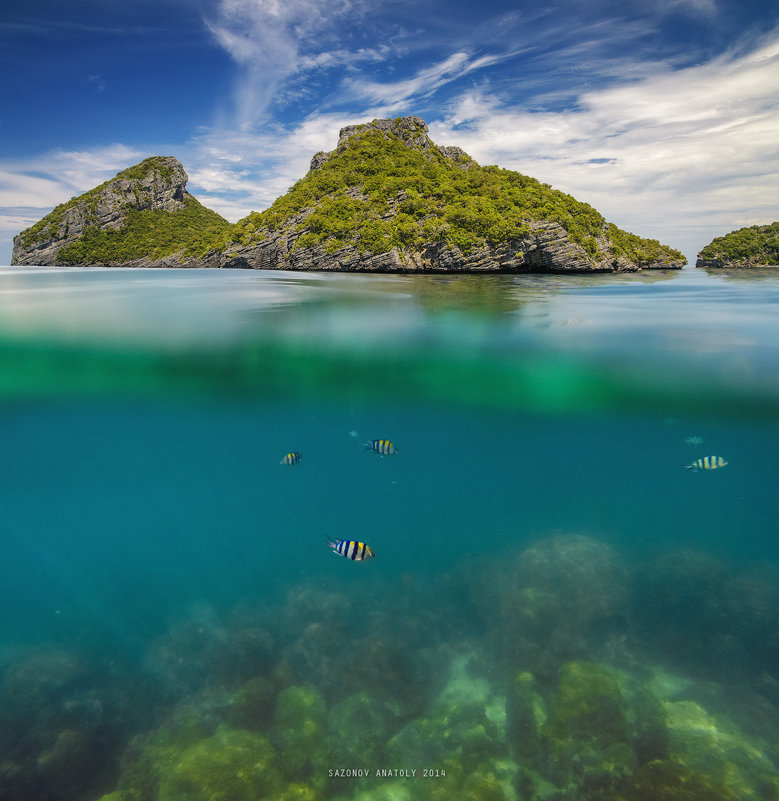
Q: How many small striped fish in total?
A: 4